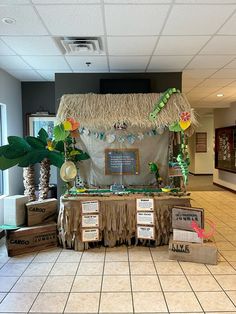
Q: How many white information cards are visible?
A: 6